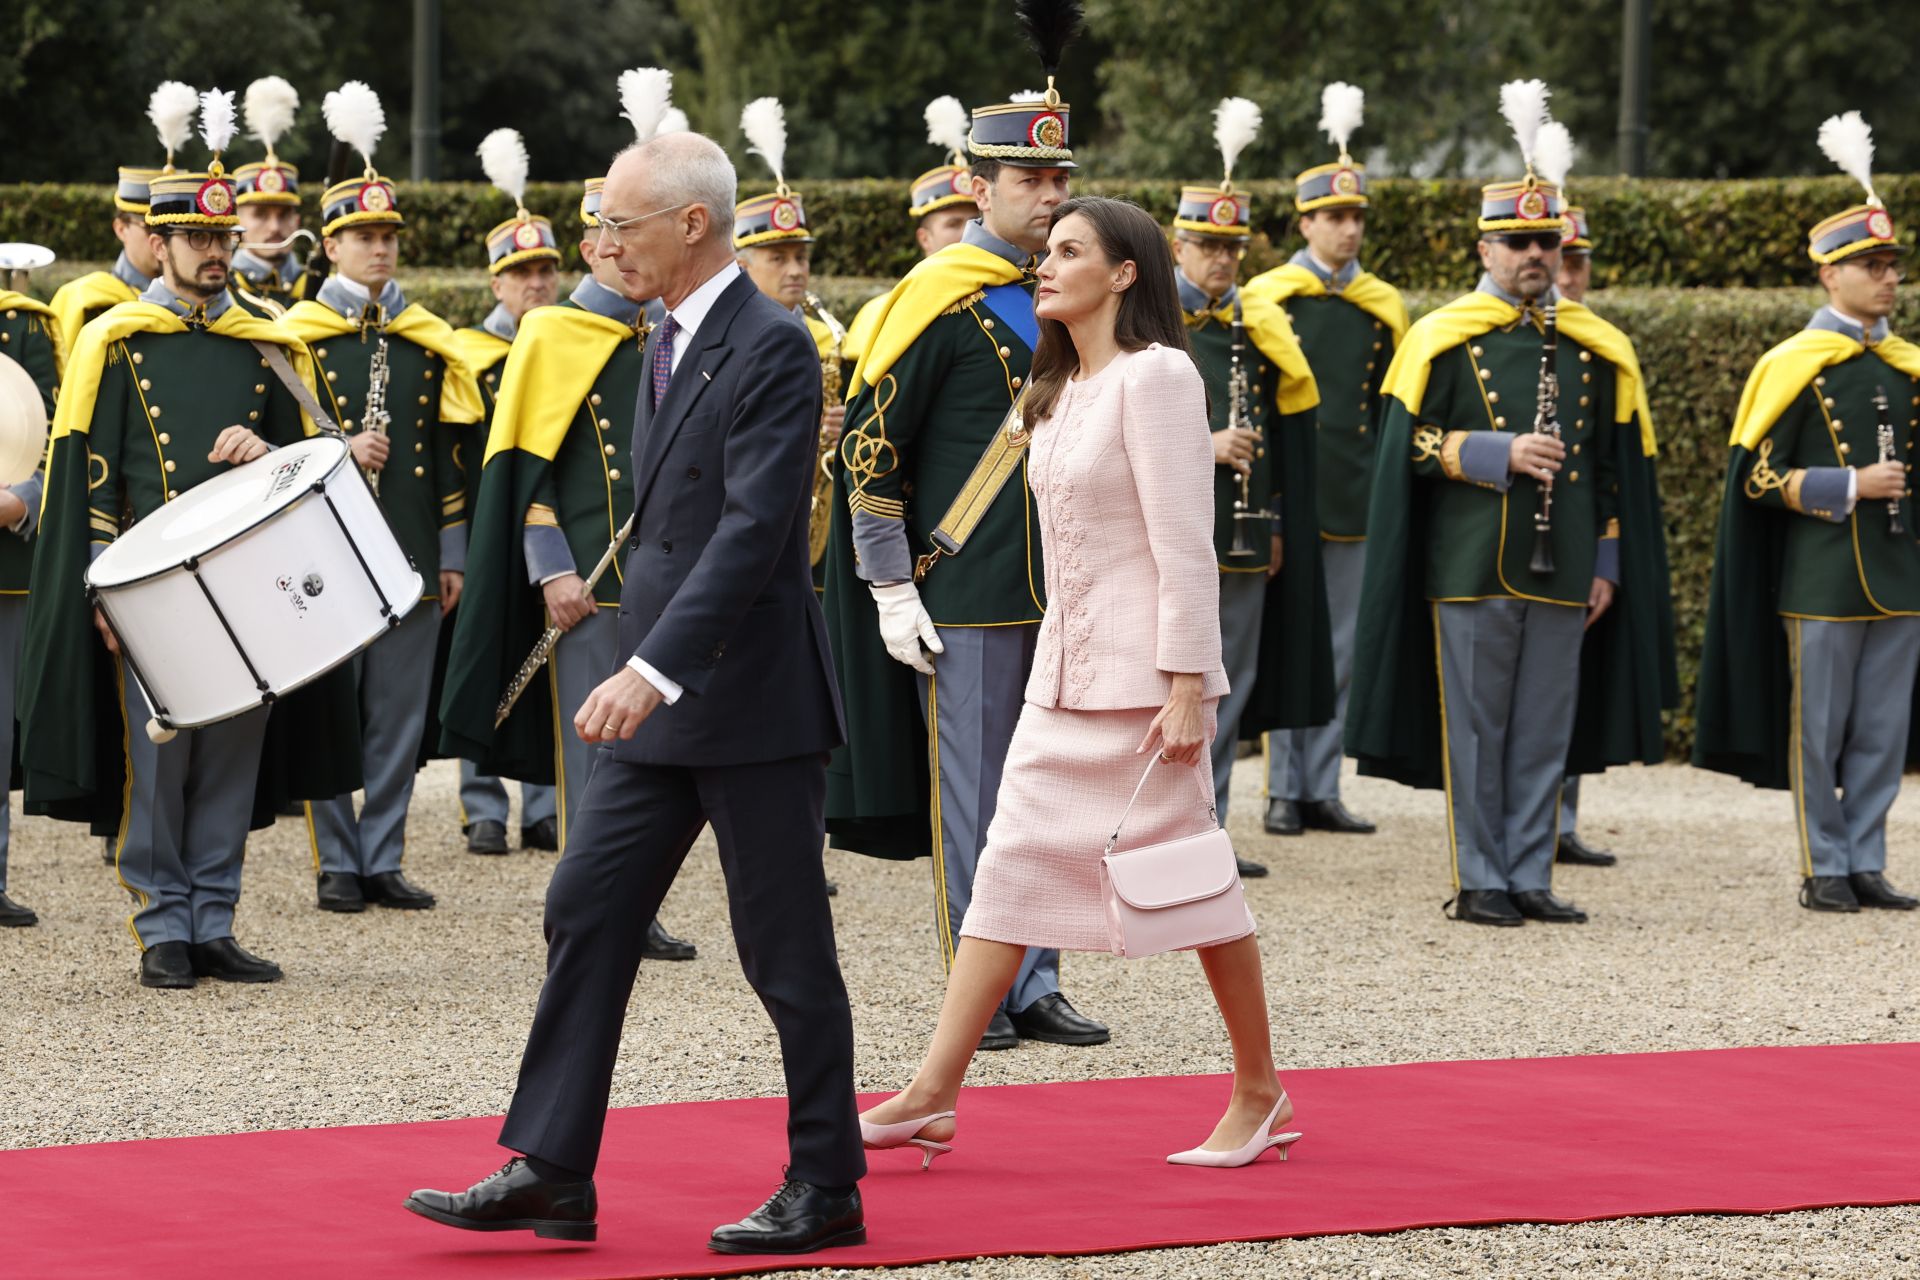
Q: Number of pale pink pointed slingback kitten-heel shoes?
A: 2